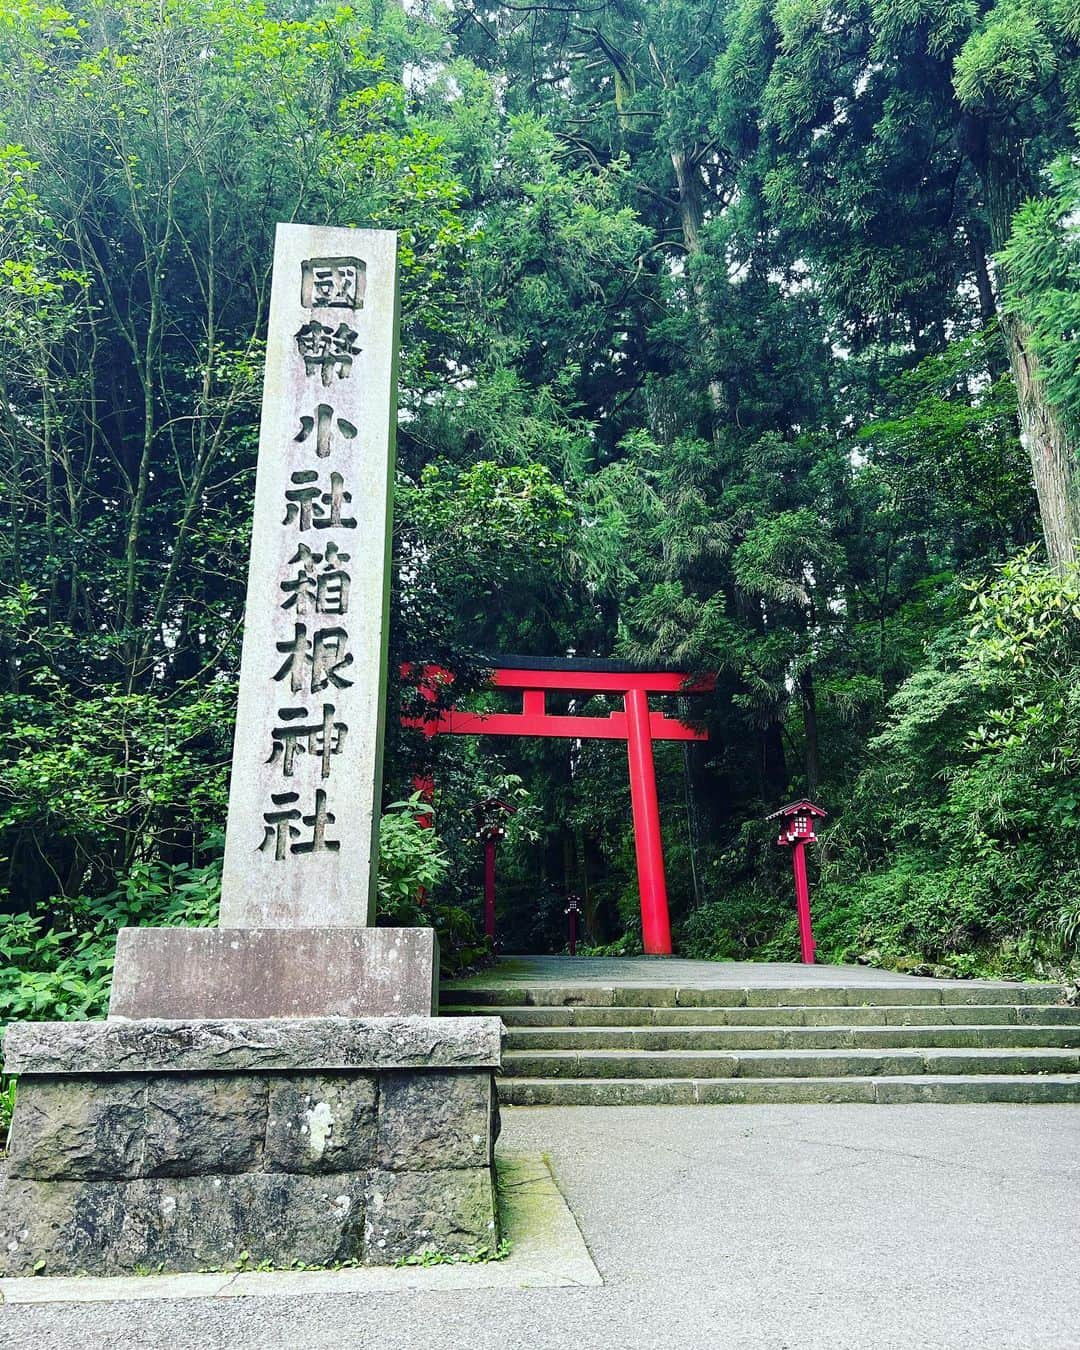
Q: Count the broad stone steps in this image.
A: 5